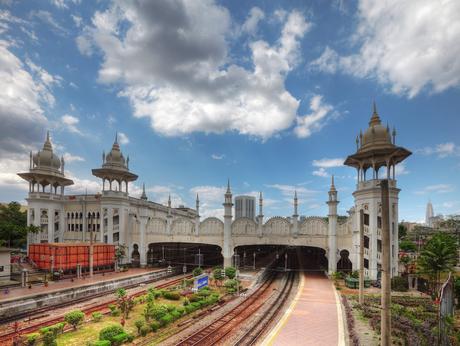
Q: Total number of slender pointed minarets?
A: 7